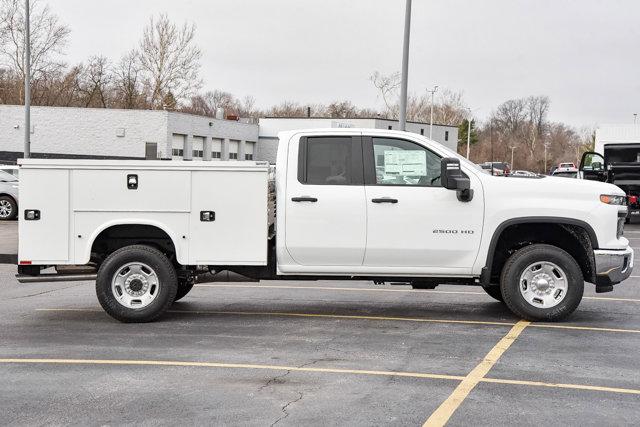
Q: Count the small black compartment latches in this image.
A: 3